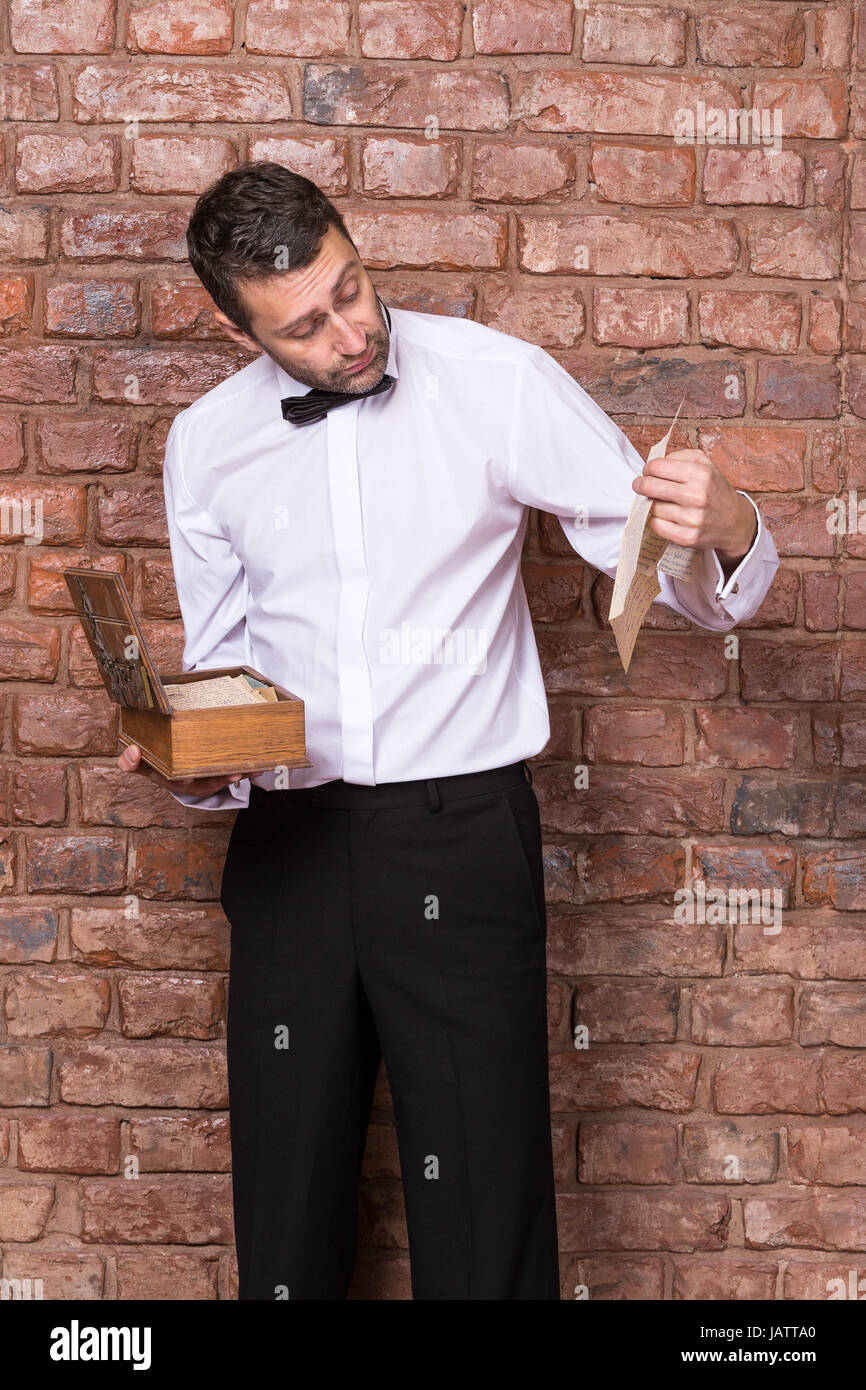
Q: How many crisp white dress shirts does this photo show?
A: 1